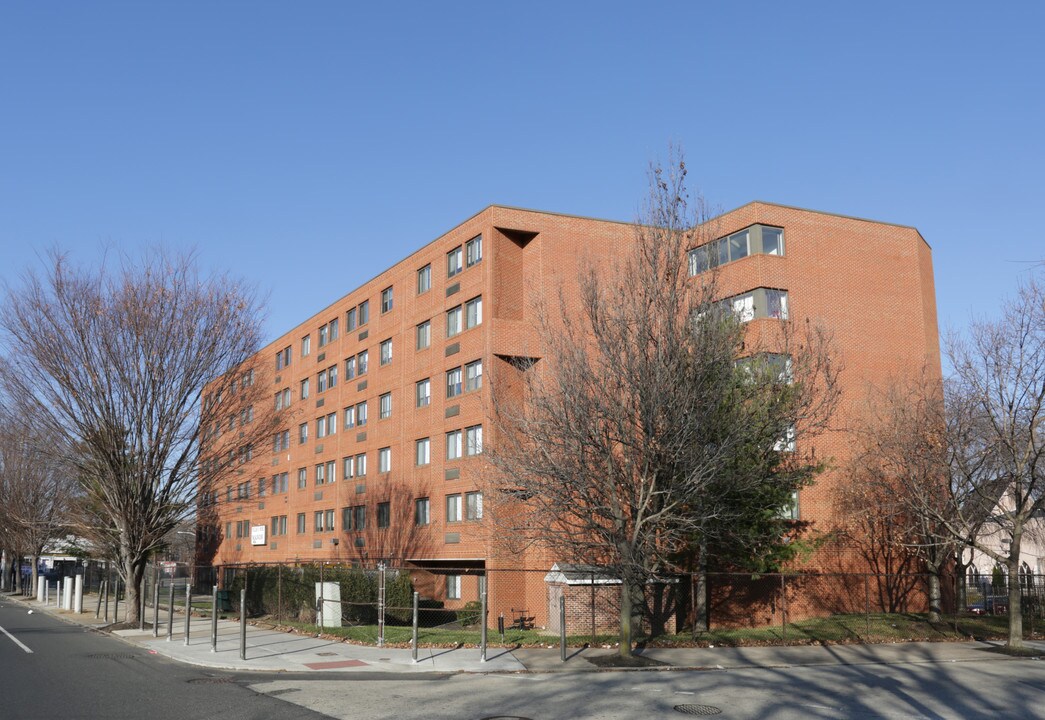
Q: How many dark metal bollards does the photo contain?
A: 12